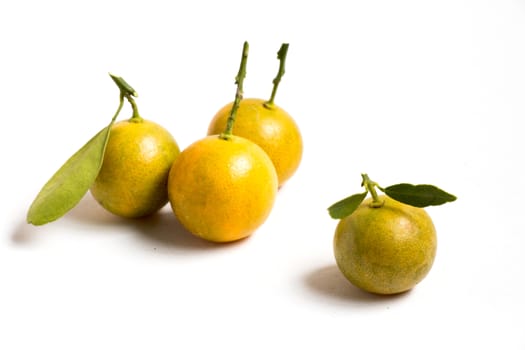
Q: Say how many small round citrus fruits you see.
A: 4